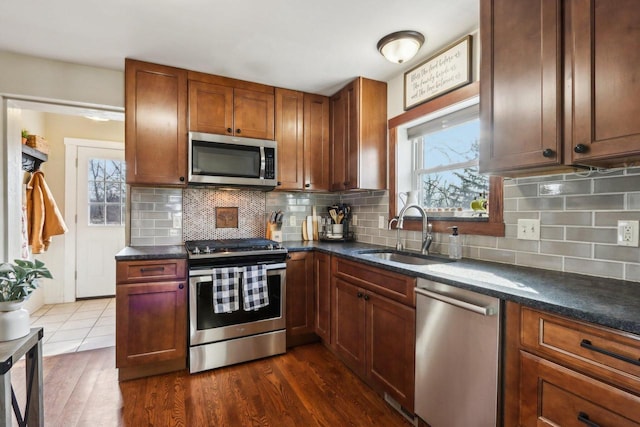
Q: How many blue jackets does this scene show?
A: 0